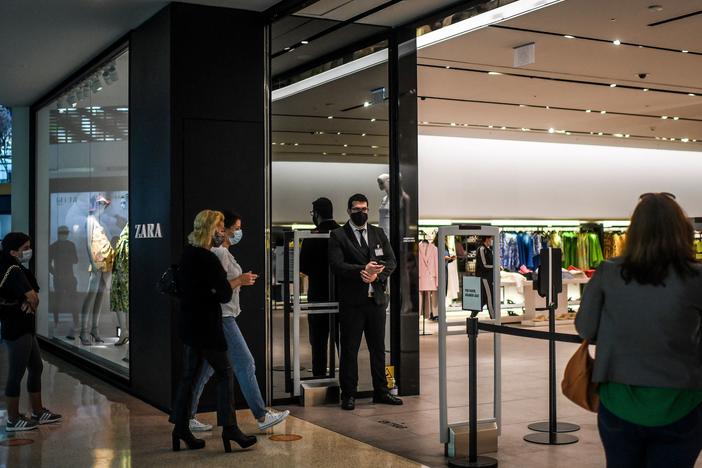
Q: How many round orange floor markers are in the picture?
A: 2